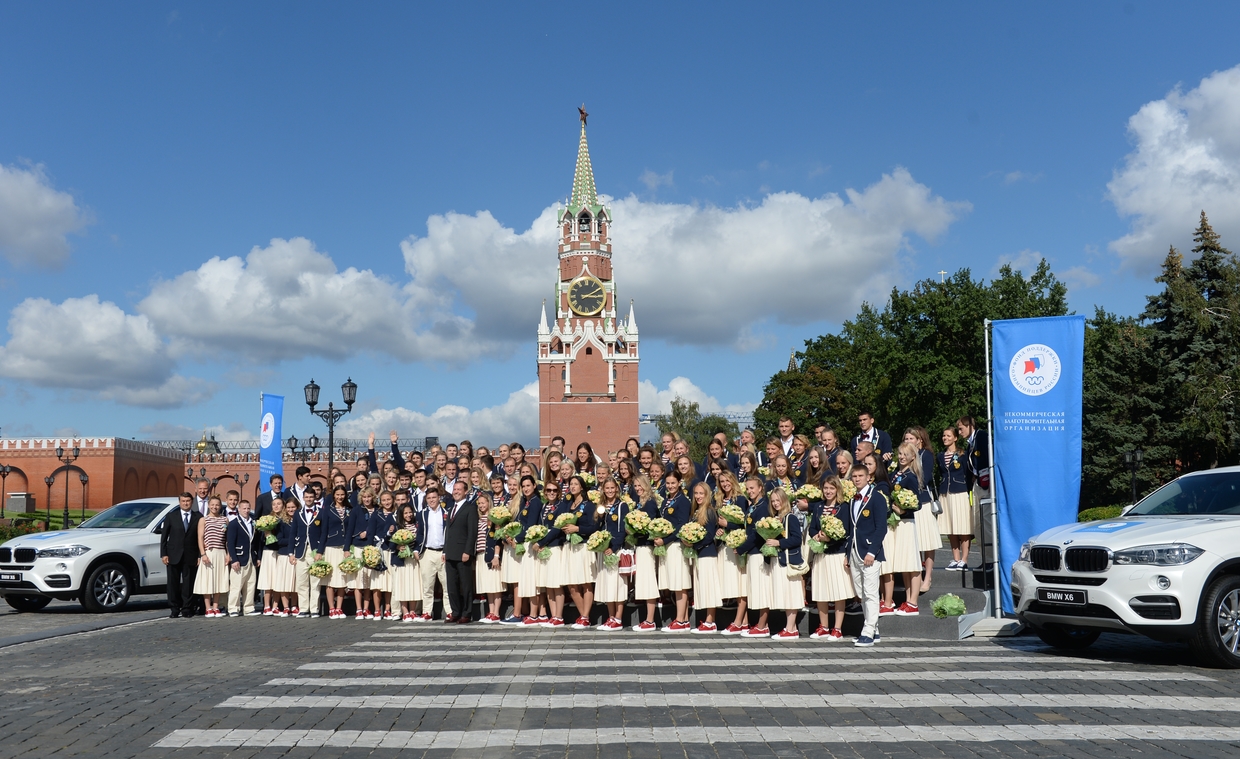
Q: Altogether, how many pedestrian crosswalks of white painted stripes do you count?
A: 1